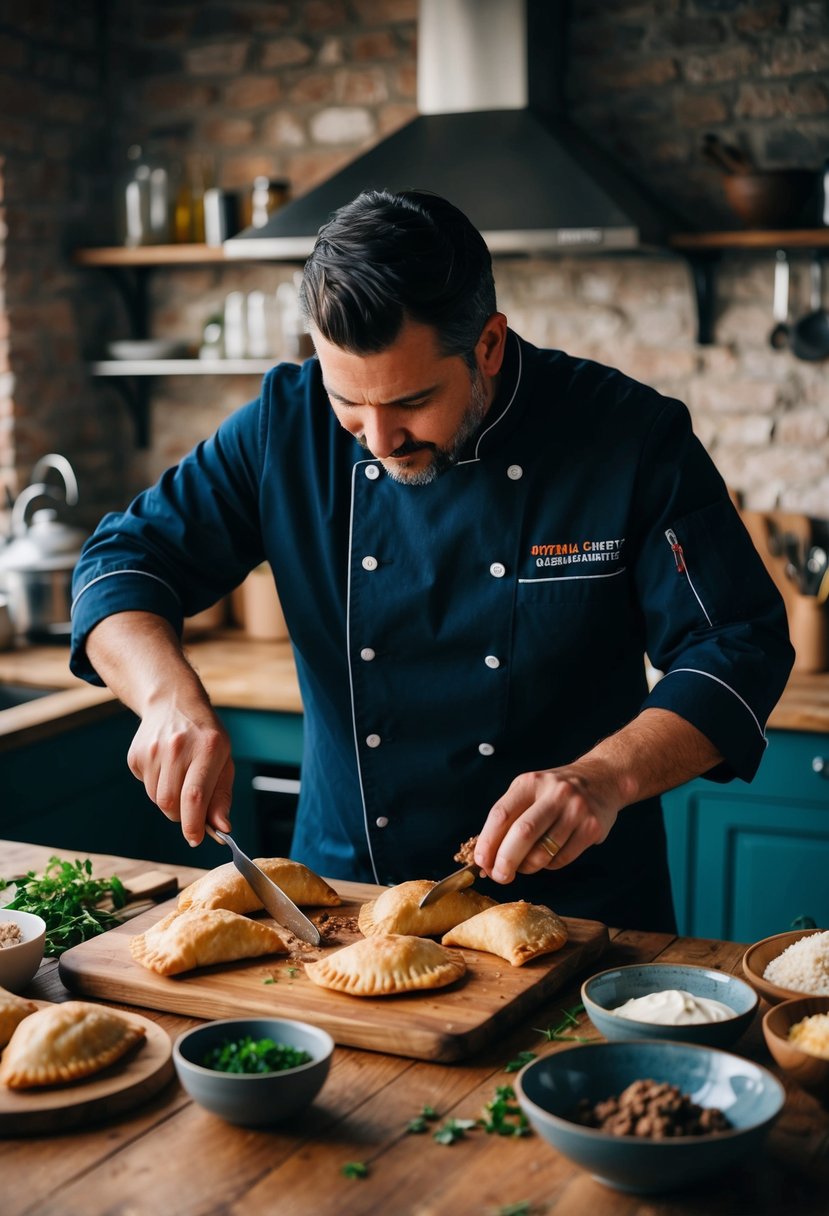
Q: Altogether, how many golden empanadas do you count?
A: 7